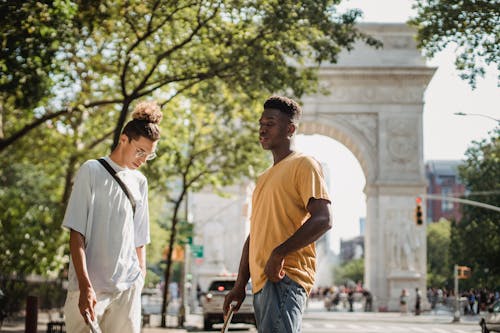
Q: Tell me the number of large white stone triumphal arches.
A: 1